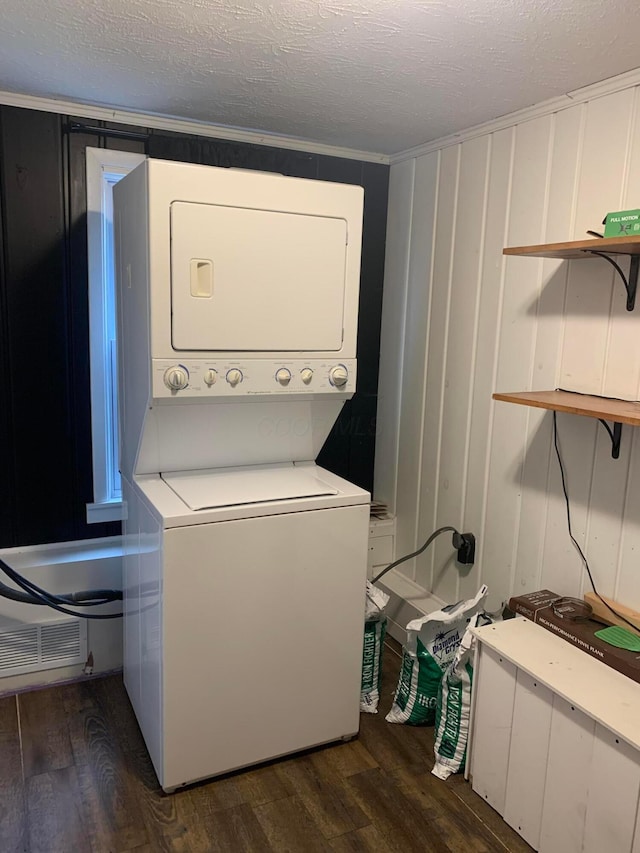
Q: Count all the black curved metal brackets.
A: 2